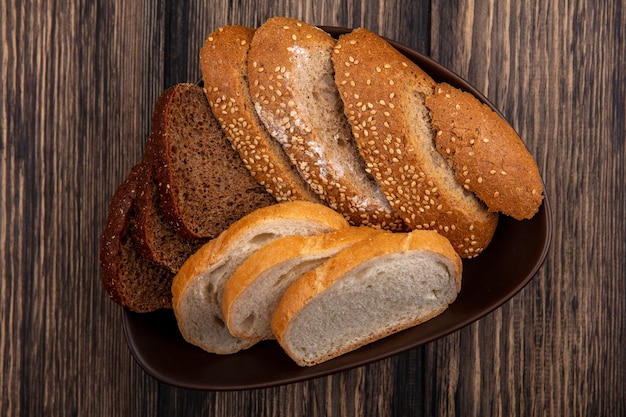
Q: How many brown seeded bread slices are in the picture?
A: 4